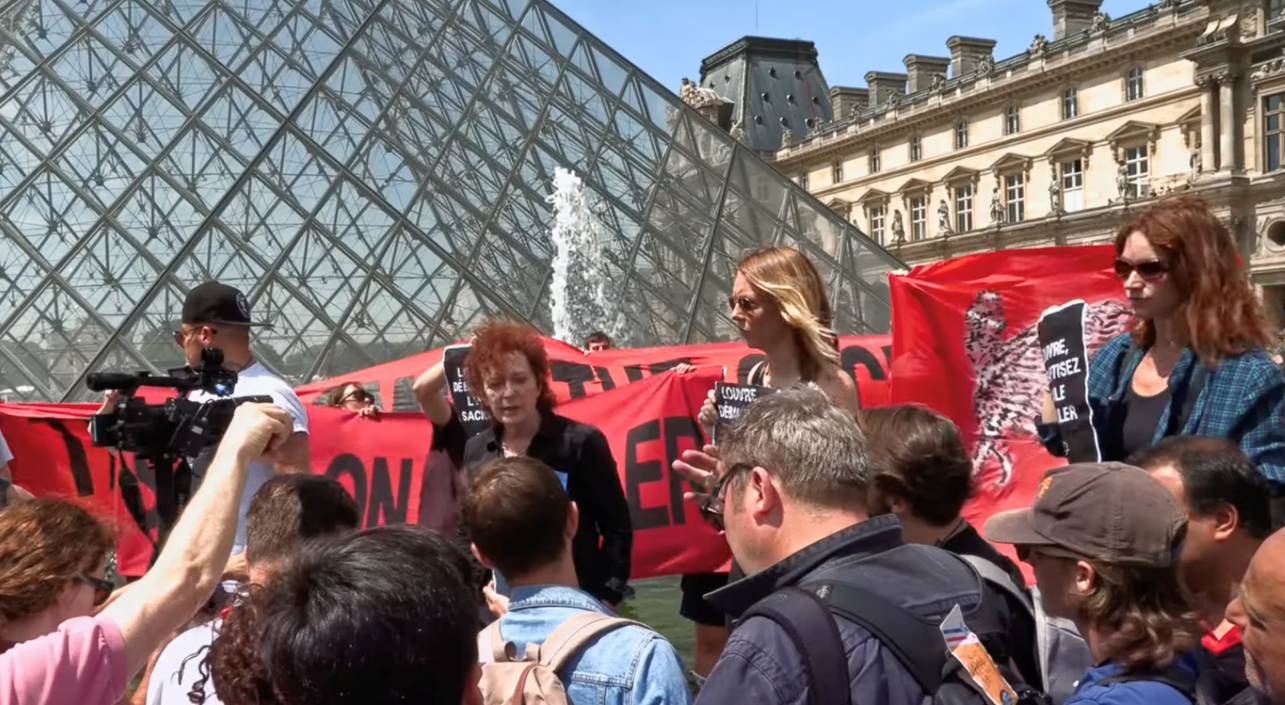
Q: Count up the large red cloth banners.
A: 3